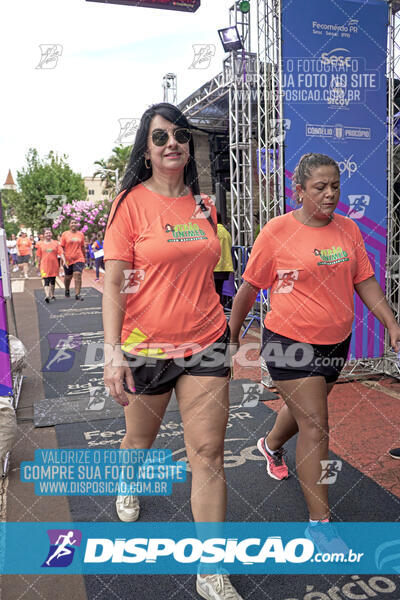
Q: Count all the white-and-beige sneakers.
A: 2